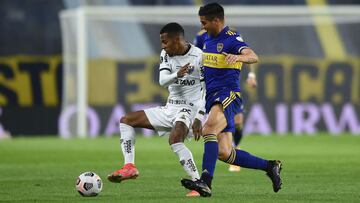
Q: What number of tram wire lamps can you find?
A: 0